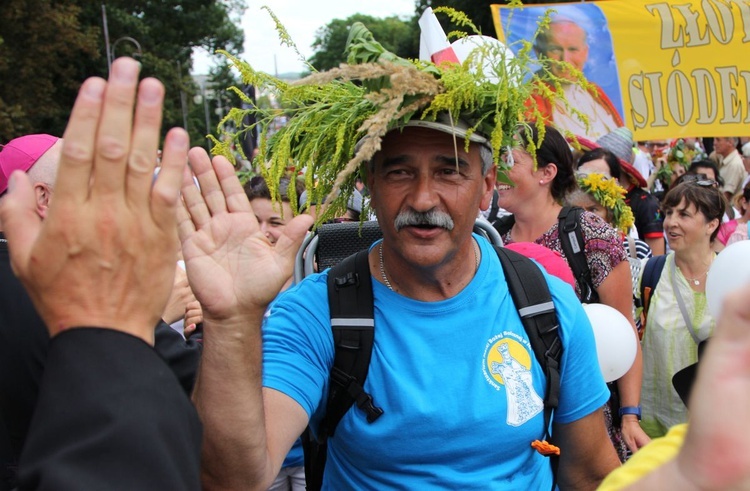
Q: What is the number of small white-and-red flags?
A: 1